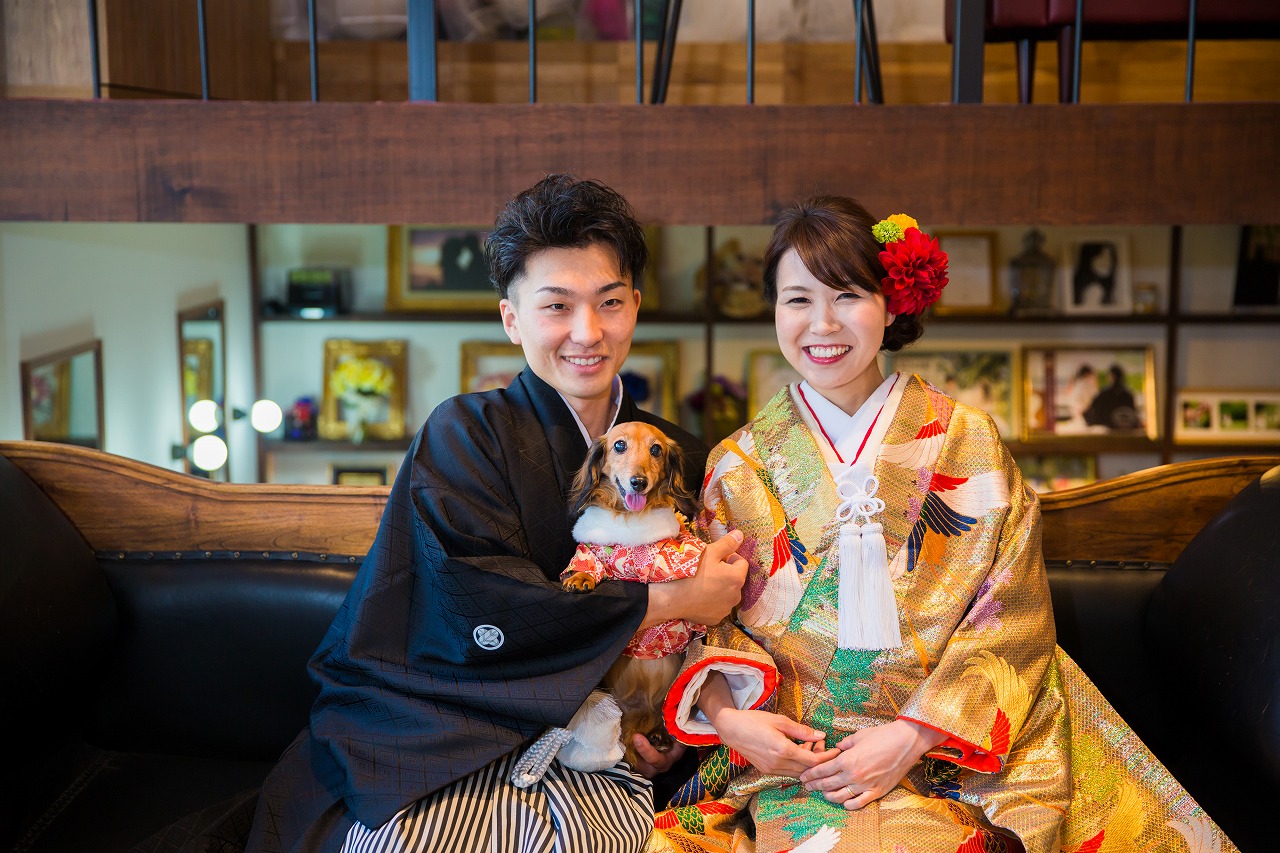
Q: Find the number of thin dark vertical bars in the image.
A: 9